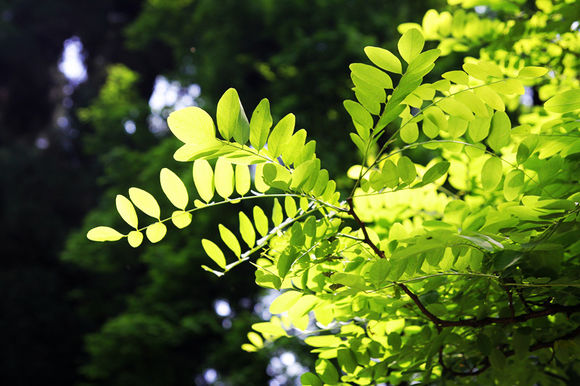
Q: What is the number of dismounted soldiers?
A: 0